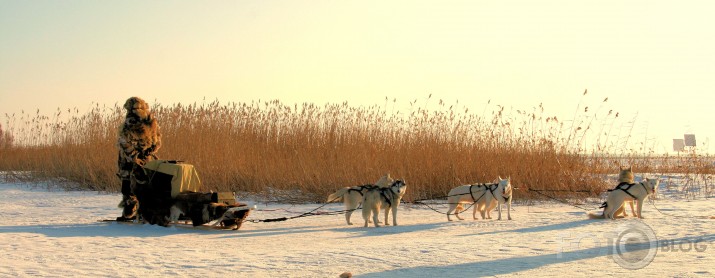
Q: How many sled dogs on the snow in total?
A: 6